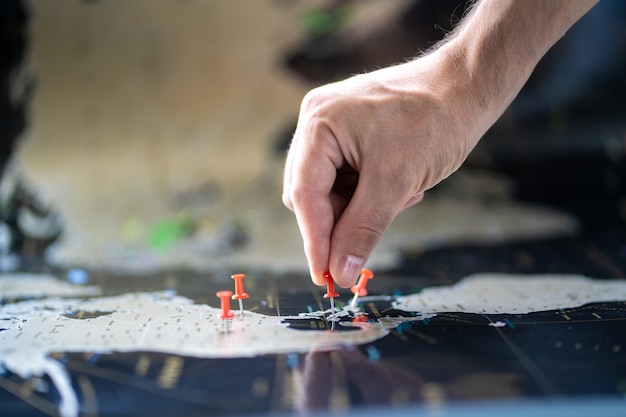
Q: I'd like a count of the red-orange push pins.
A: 4